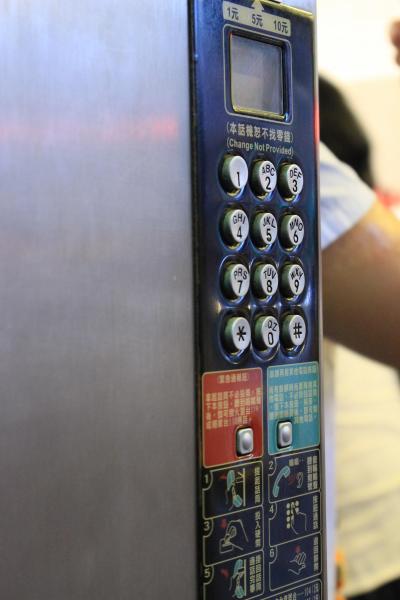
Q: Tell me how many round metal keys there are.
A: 12